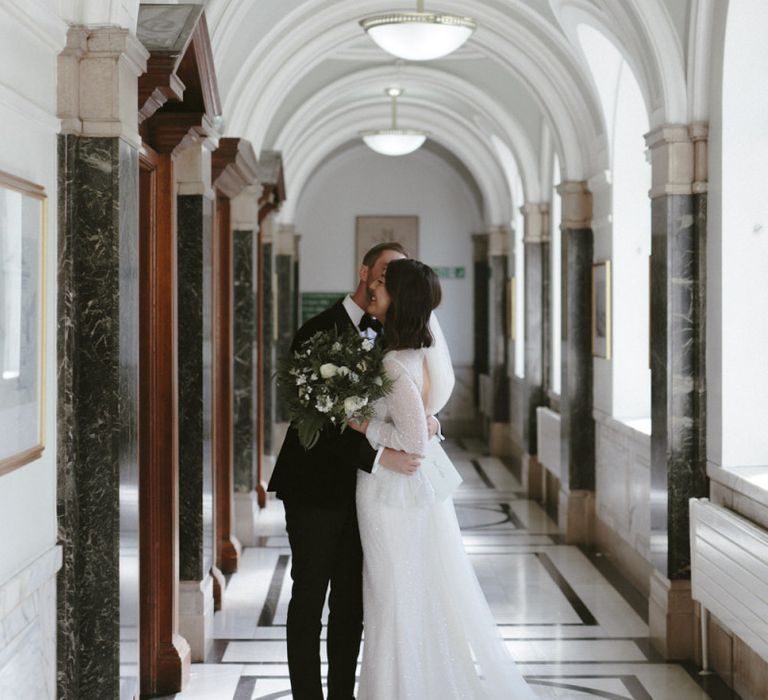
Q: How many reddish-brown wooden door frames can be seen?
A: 3